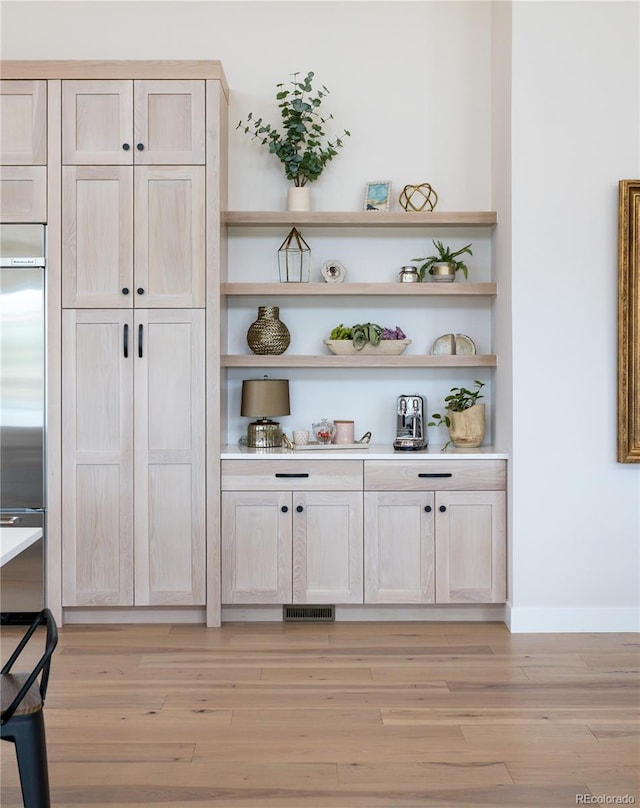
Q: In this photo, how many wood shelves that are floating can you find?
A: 3